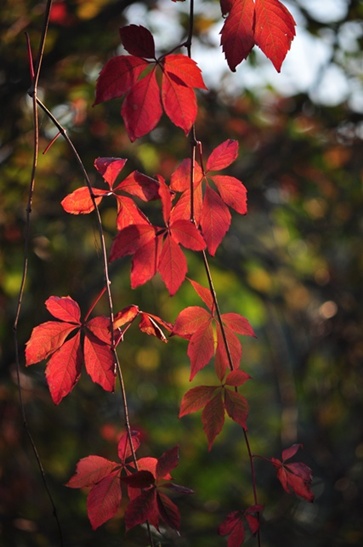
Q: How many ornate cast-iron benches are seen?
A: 0